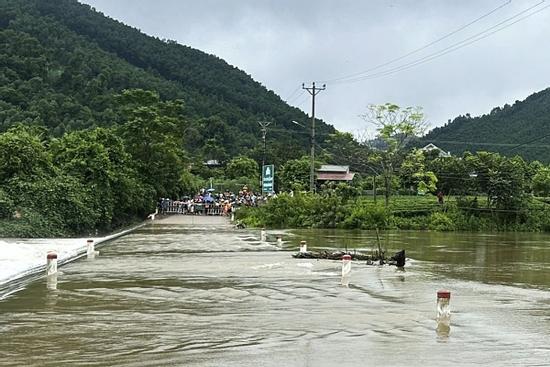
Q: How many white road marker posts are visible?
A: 7